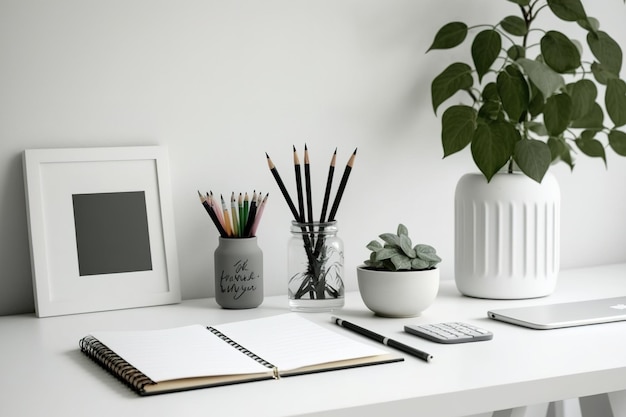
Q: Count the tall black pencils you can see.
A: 5